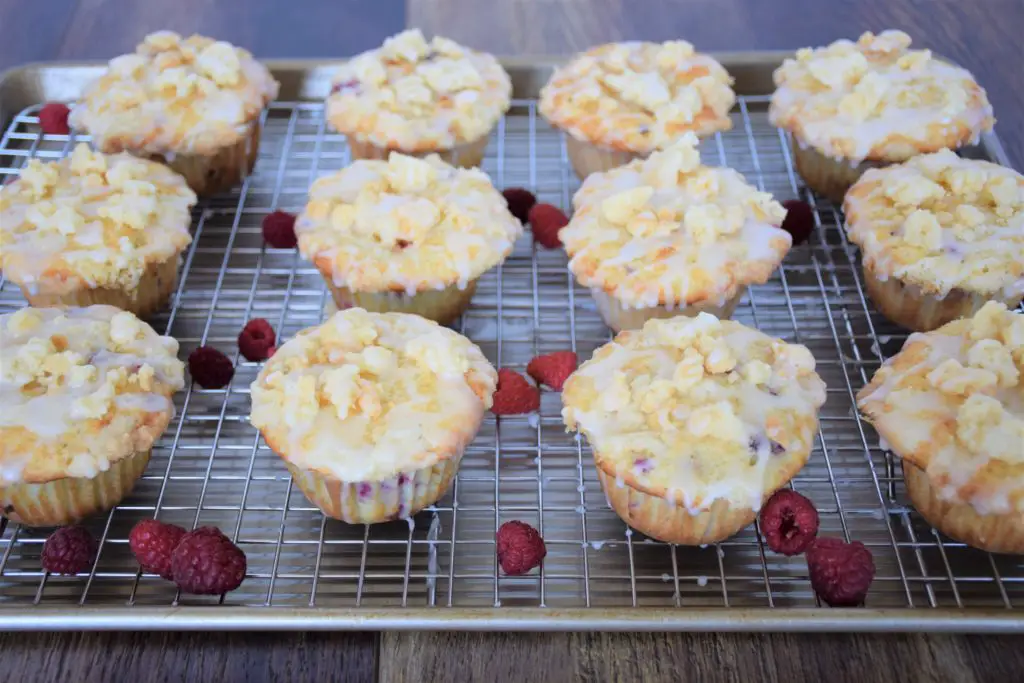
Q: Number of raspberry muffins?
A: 12